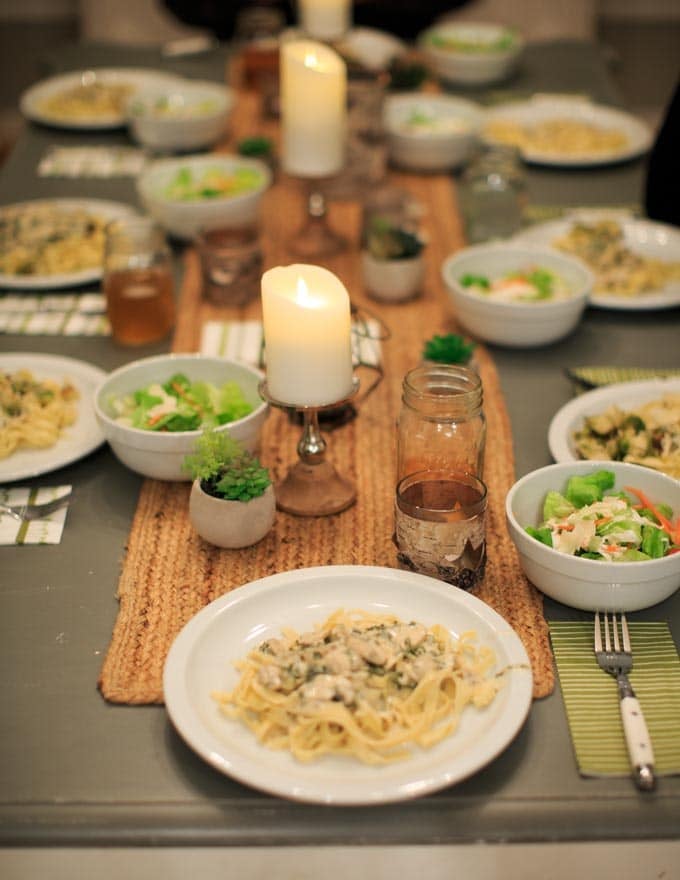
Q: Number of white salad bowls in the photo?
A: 7